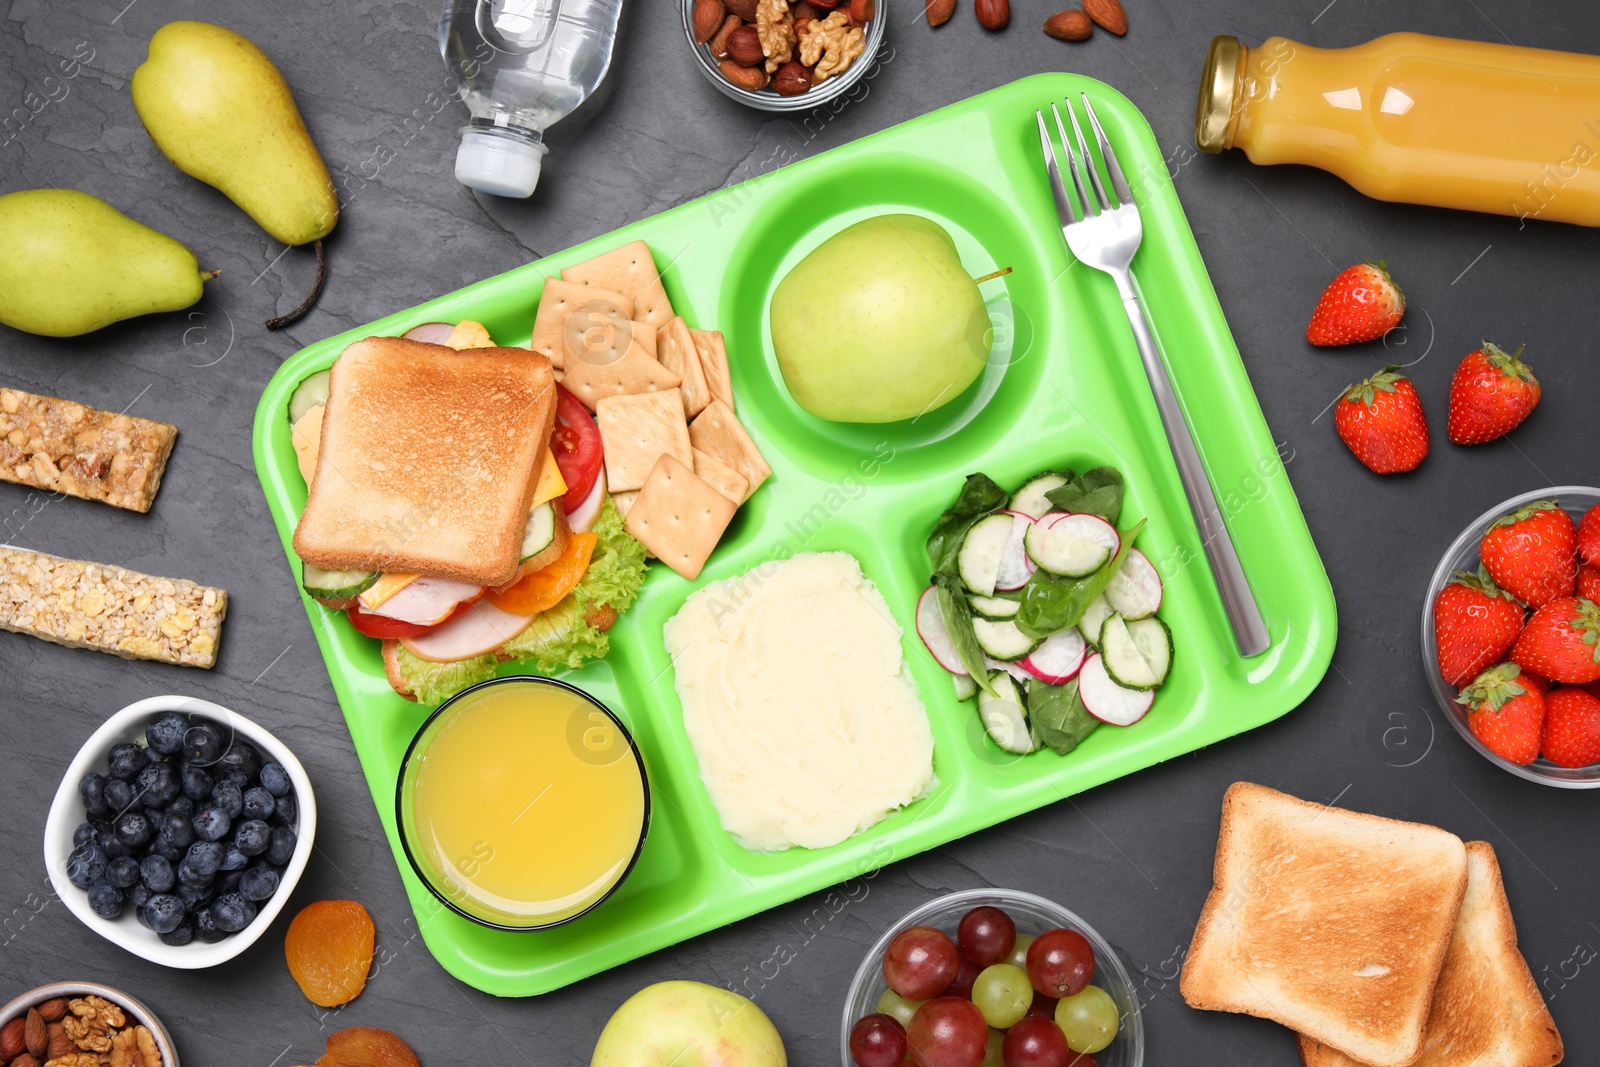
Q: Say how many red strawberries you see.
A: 10